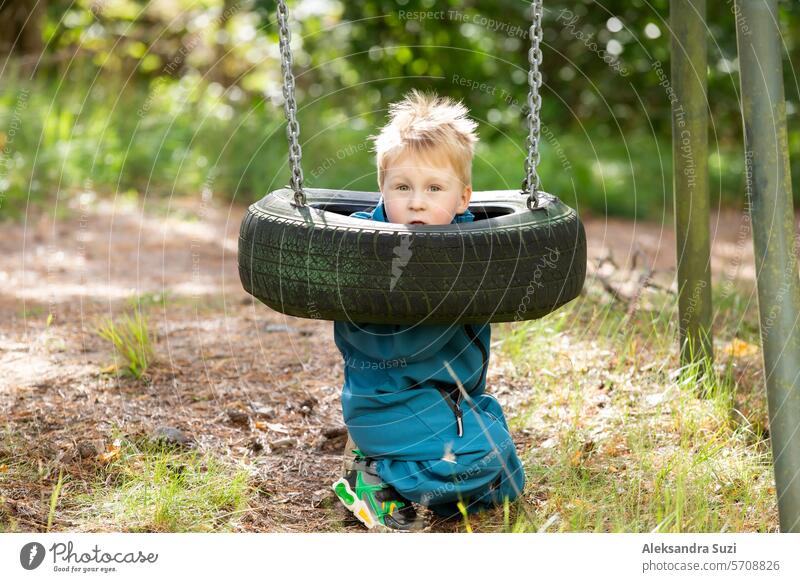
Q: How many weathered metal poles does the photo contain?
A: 2